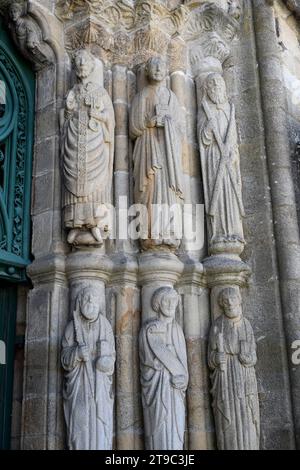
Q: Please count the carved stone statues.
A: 6